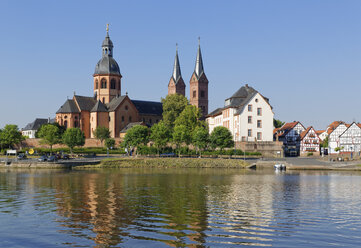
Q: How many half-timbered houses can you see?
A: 4